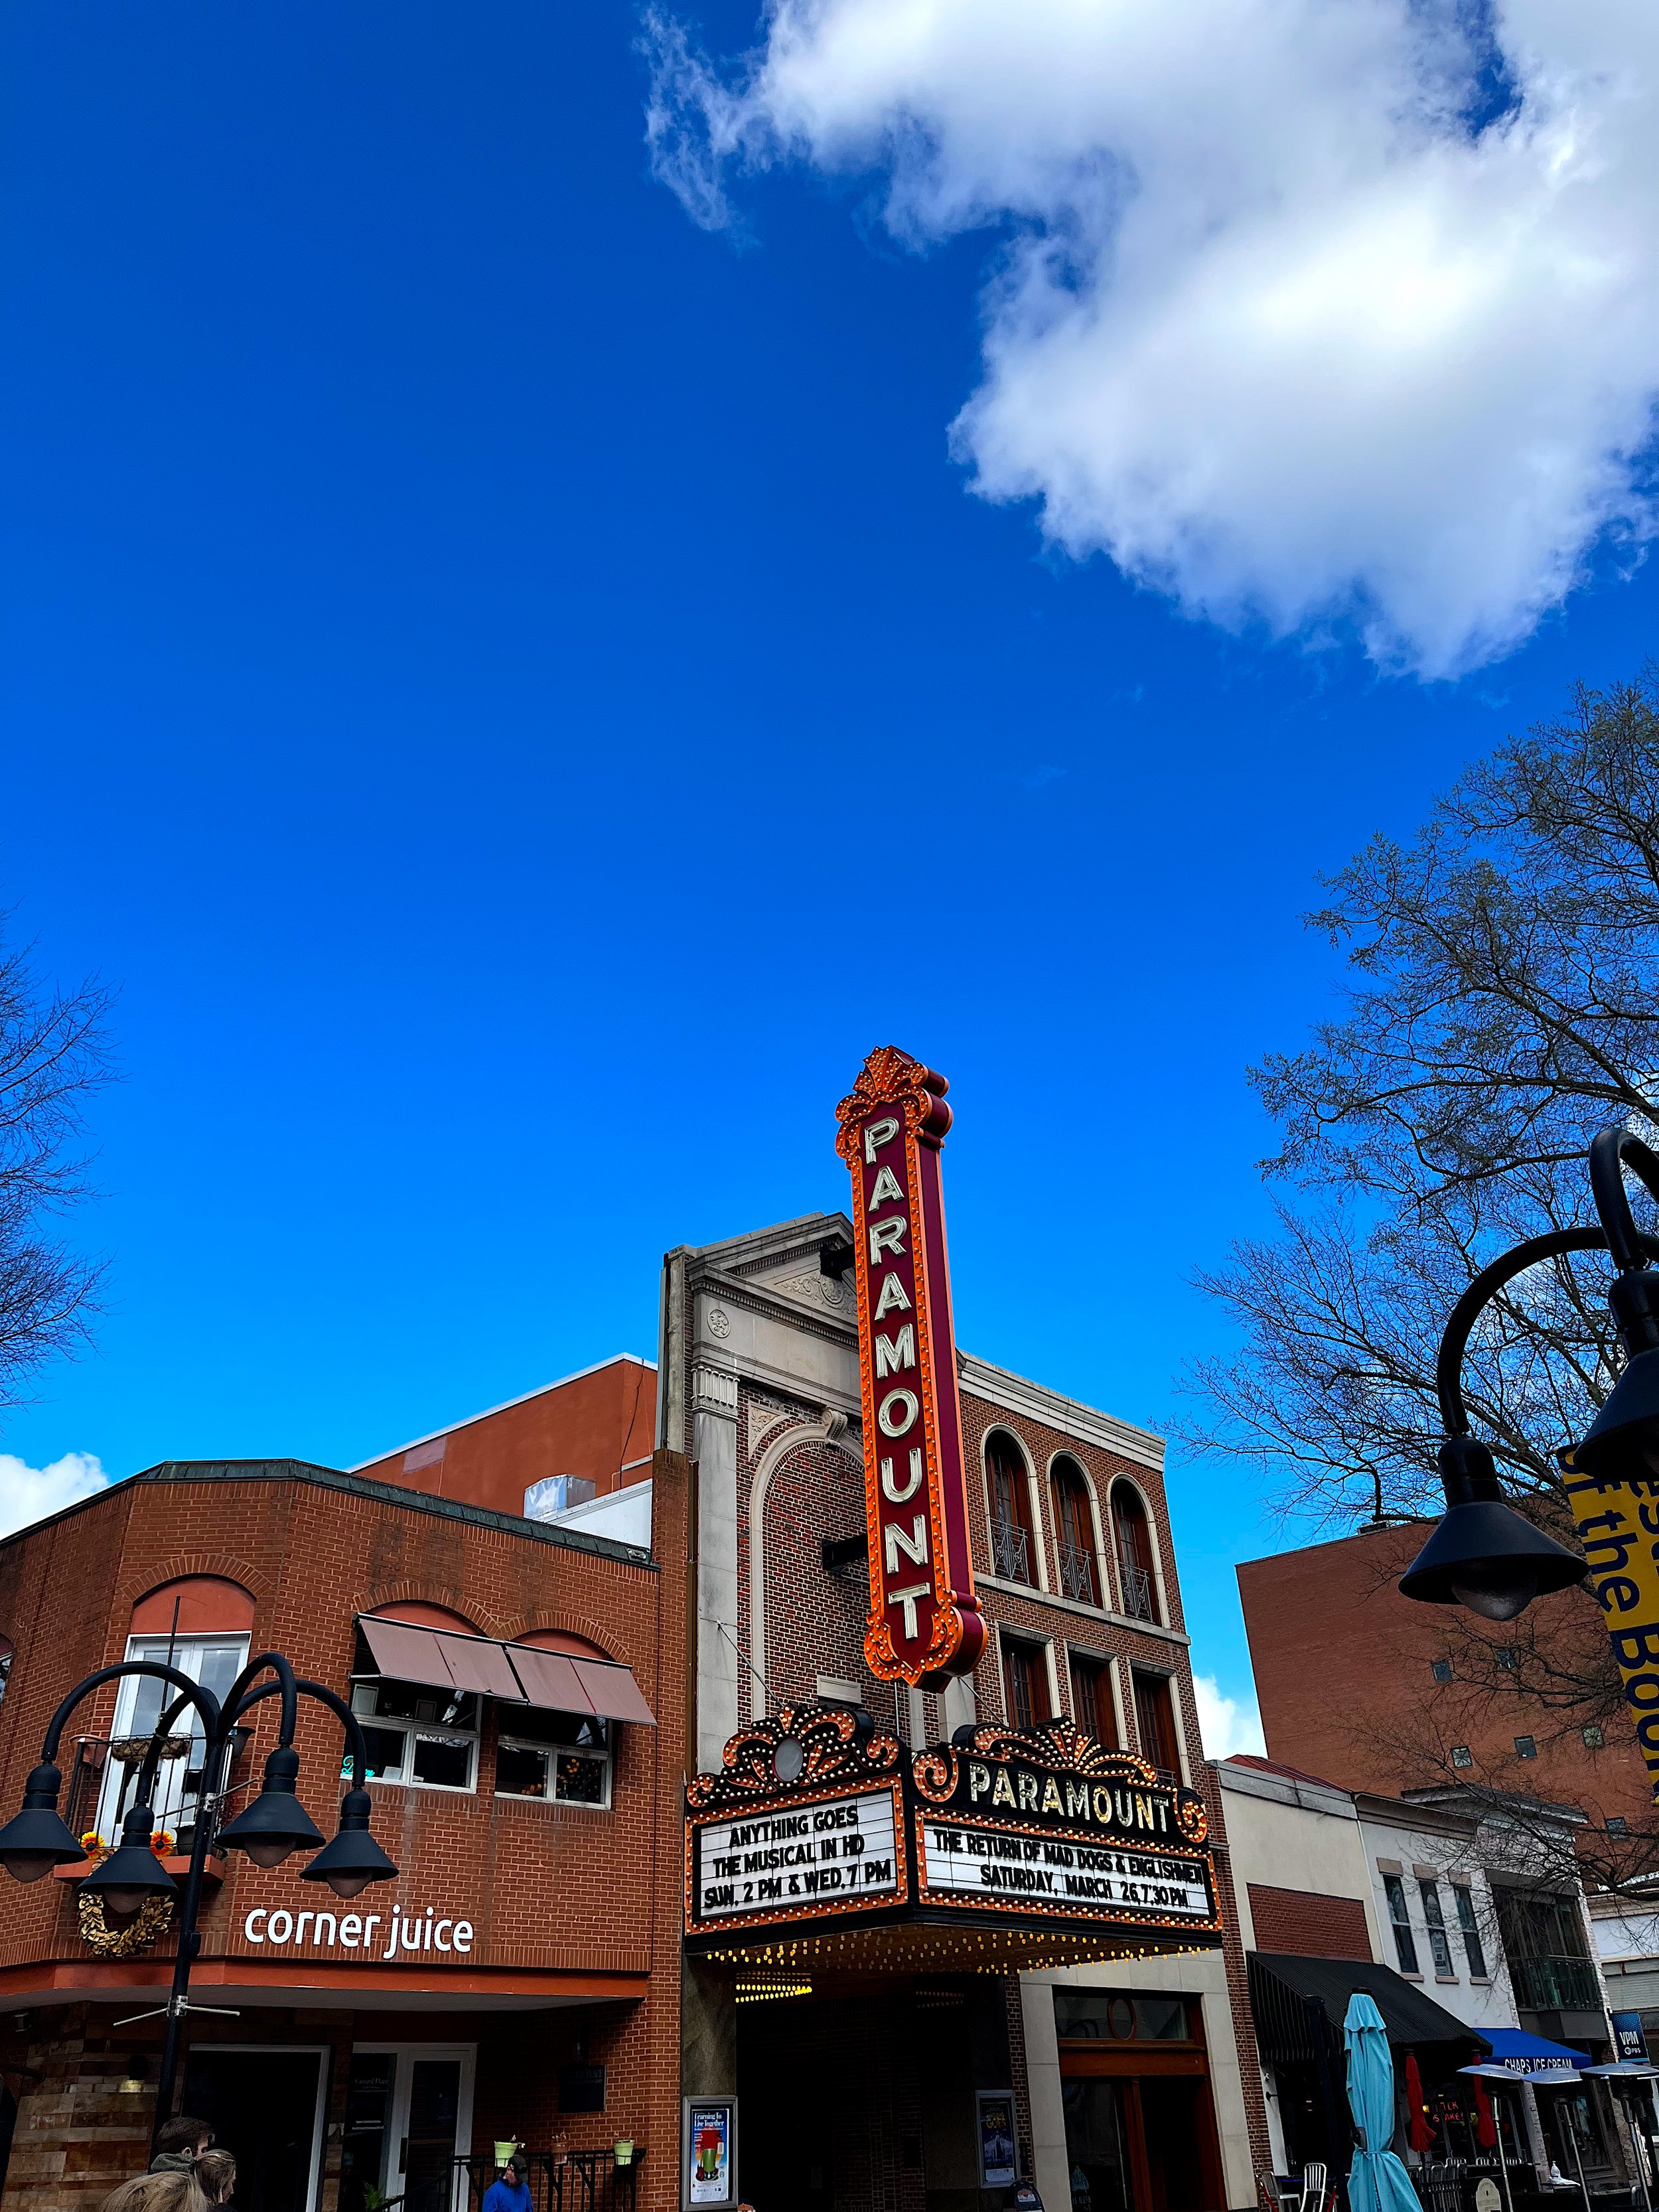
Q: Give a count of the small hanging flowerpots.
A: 3